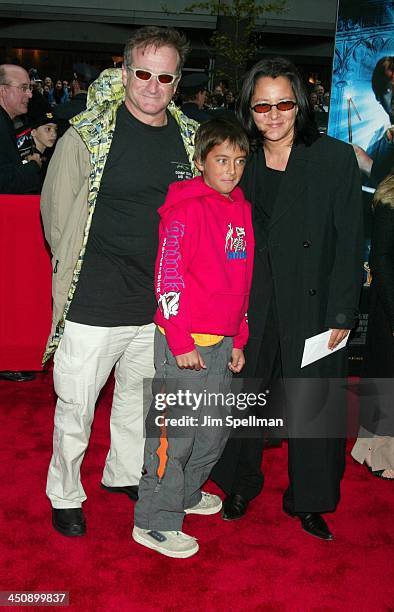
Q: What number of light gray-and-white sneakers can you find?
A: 2